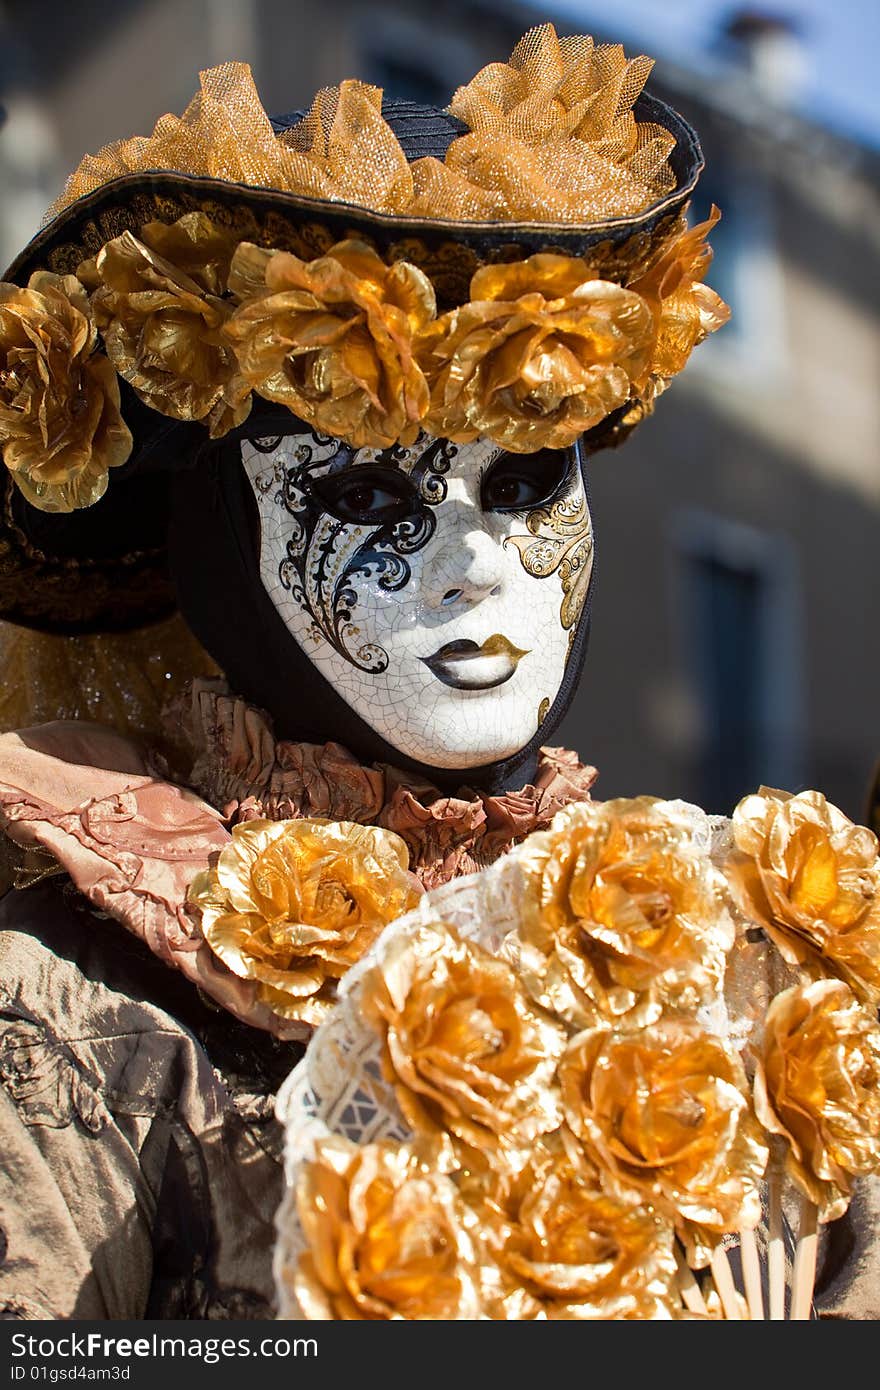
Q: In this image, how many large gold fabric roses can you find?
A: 13